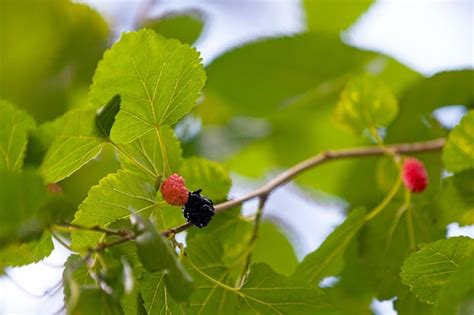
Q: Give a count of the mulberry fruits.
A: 3